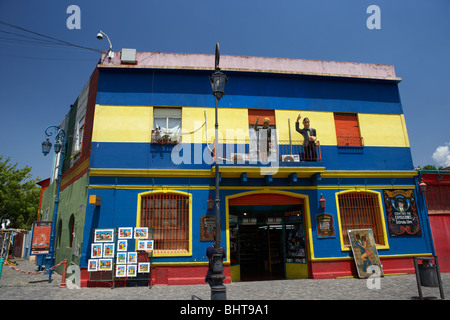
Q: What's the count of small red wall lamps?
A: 3